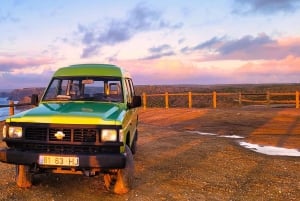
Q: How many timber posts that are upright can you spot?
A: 8